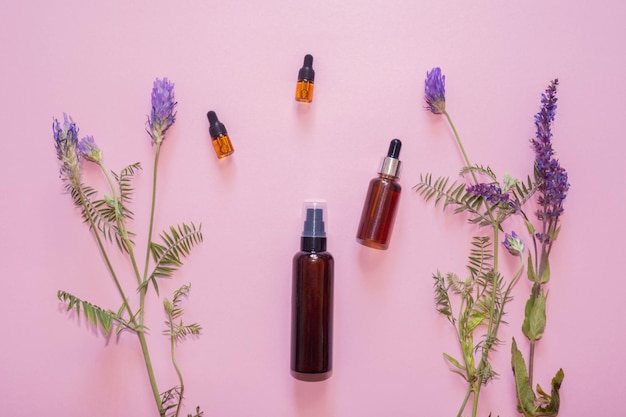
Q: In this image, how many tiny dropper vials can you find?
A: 2